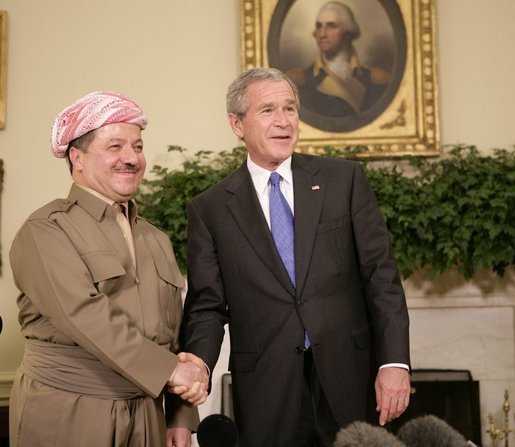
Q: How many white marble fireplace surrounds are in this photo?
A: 1